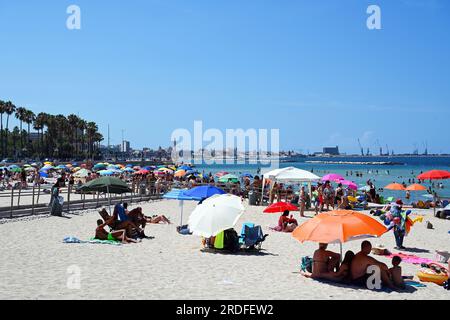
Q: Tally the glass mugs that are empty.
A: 0